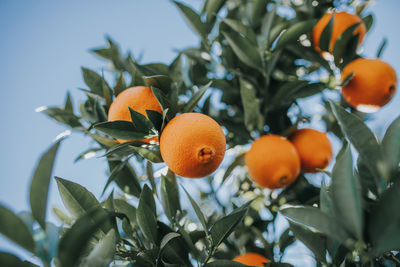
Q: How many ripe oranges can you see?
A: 7